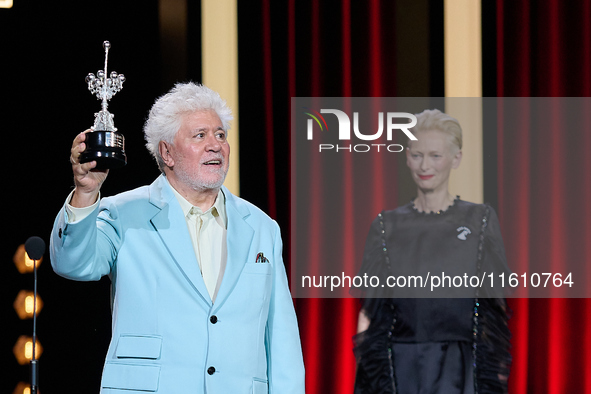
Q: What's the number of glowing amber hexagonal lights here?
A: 4